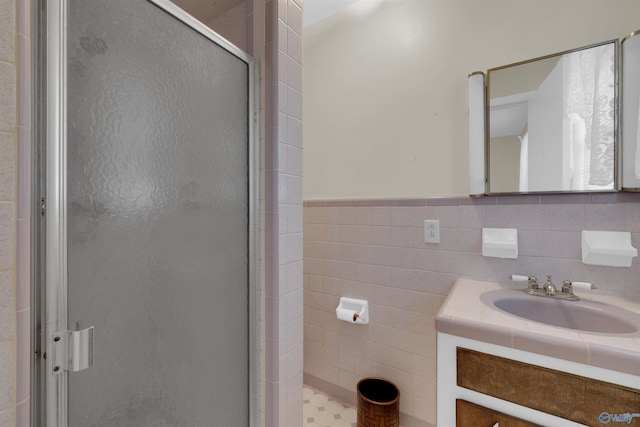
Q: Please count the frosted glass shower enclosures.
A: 1